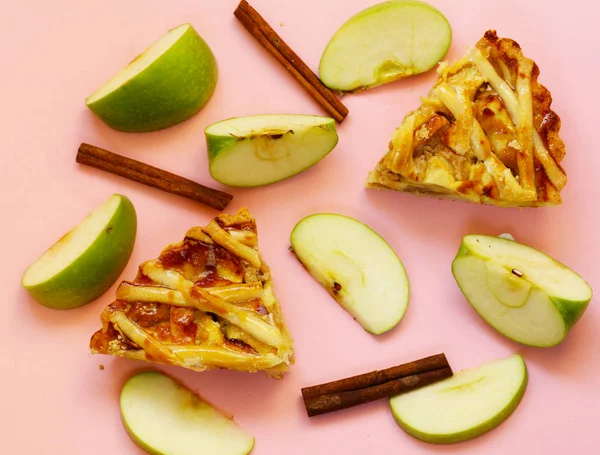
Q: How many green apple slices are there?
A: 8